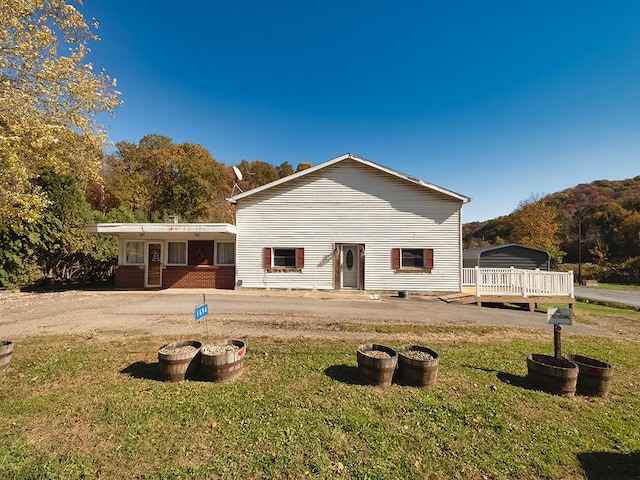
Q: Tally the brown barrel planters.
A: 7